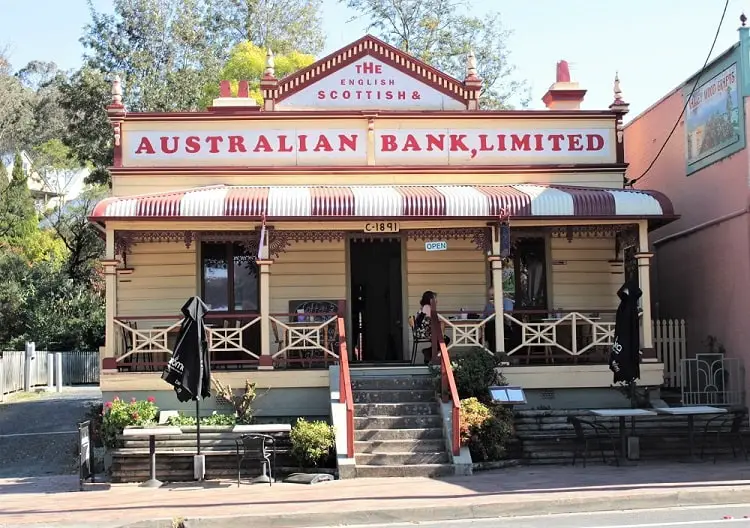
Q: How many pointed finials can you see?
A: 4